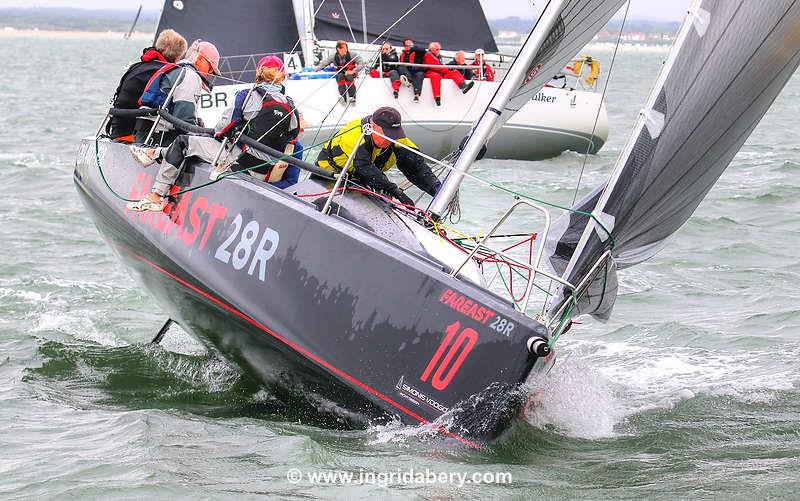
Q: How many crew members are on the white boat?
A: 6